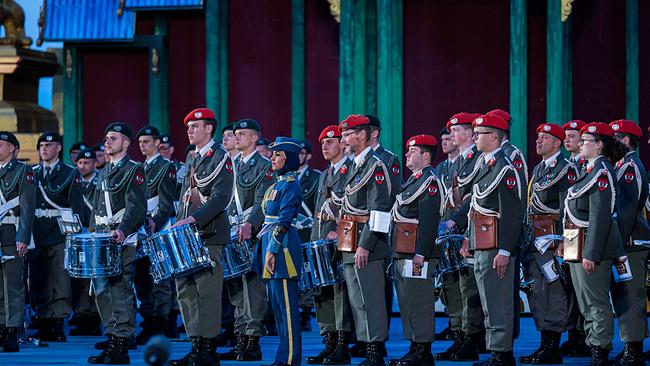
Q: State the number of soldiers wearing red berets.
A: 11